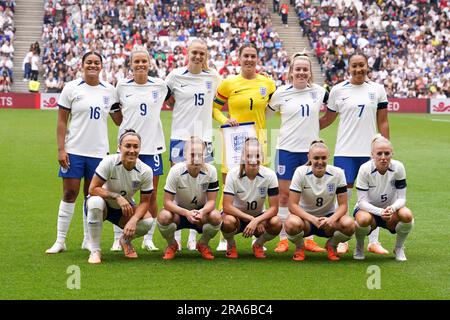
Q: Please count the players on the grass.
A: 11